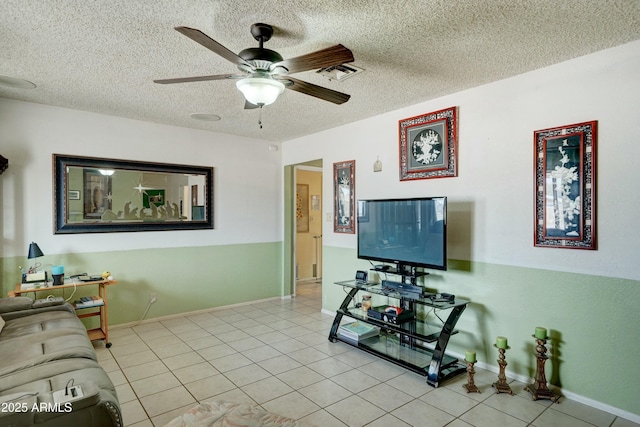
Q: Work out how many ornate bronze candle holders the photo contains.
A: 3